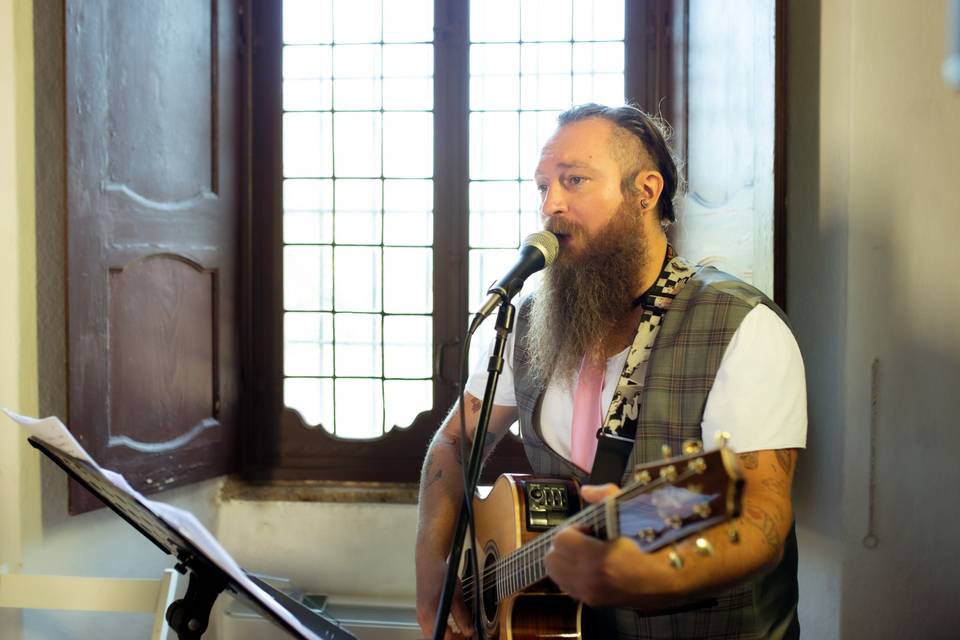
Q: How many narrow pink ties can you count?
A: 1